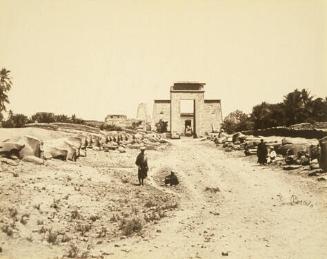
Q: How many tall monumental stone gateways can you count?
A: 1